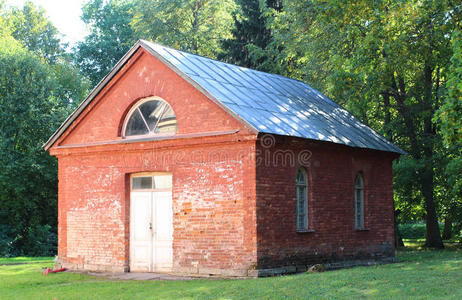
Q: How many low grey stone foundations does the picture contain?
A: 1